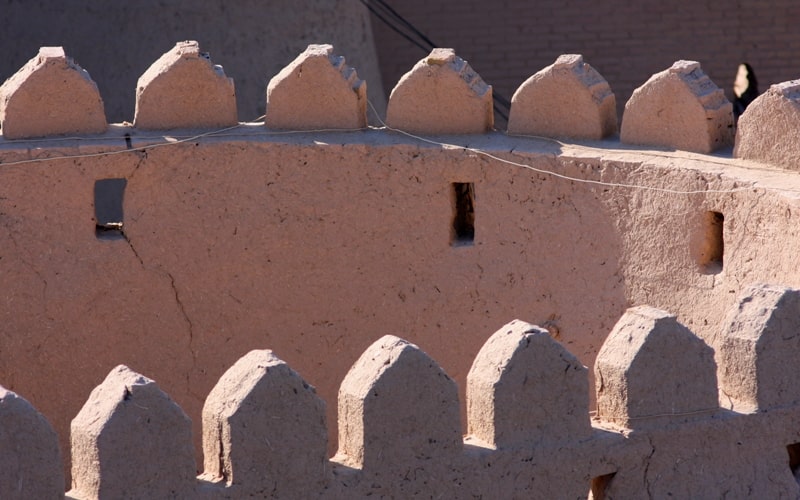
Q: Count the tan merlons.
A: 14